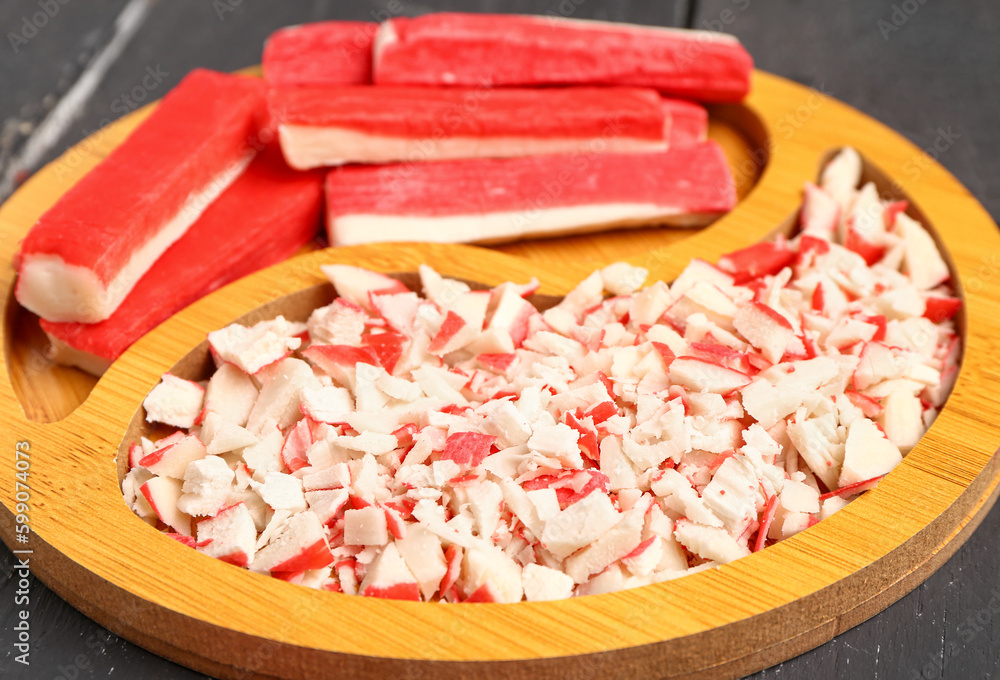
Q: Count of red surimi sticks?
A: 7